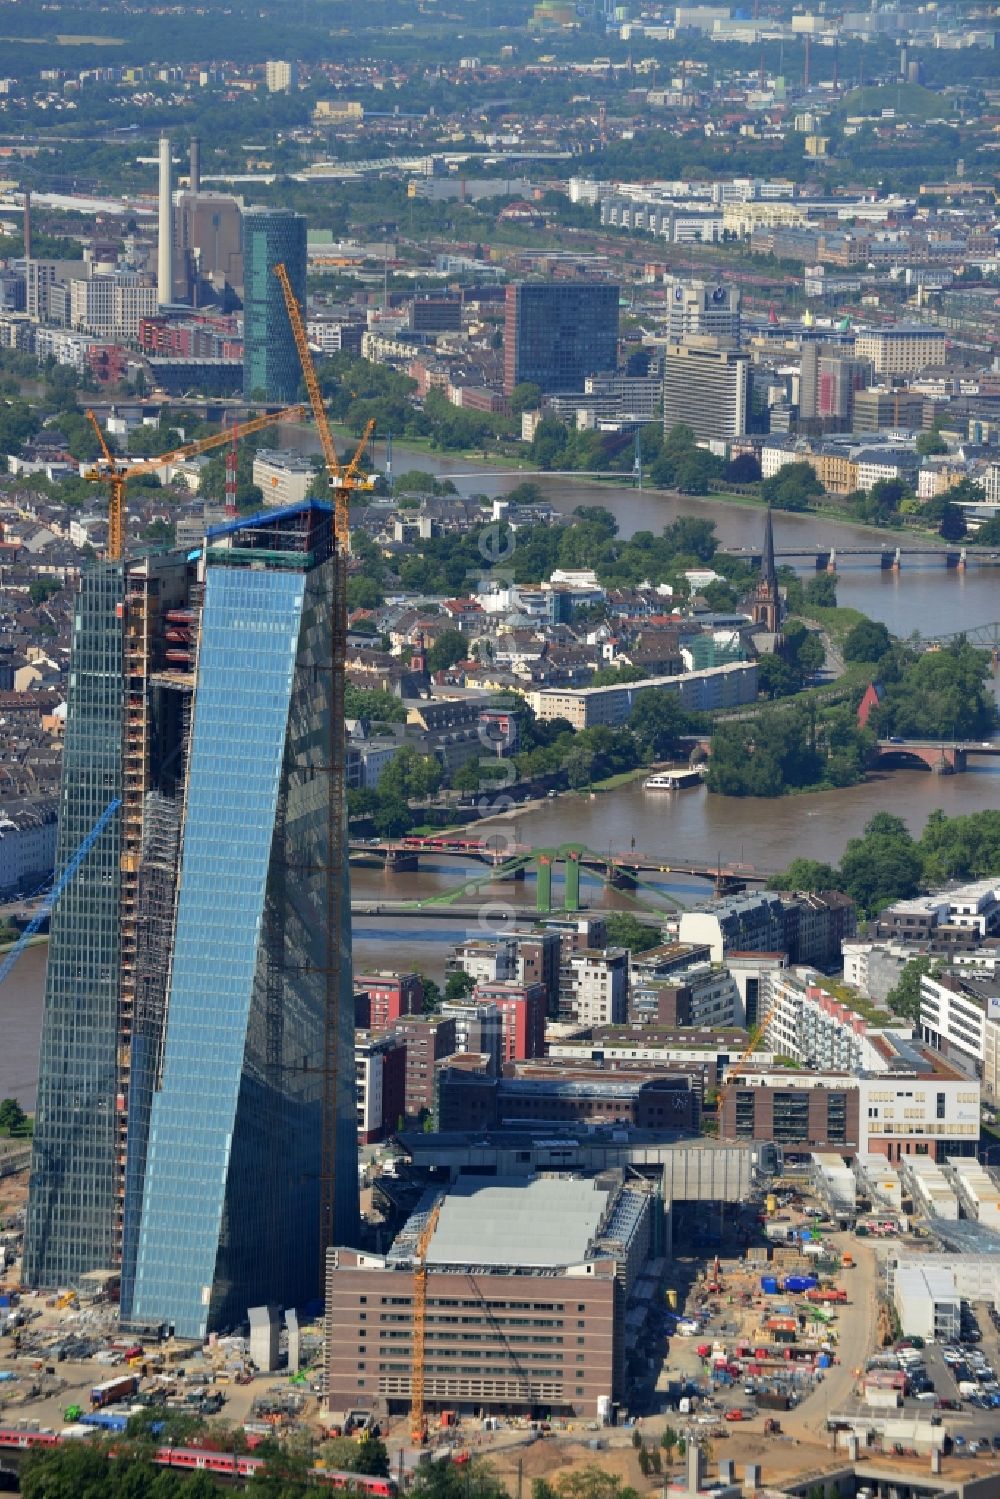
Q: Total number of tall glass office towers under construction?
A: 2